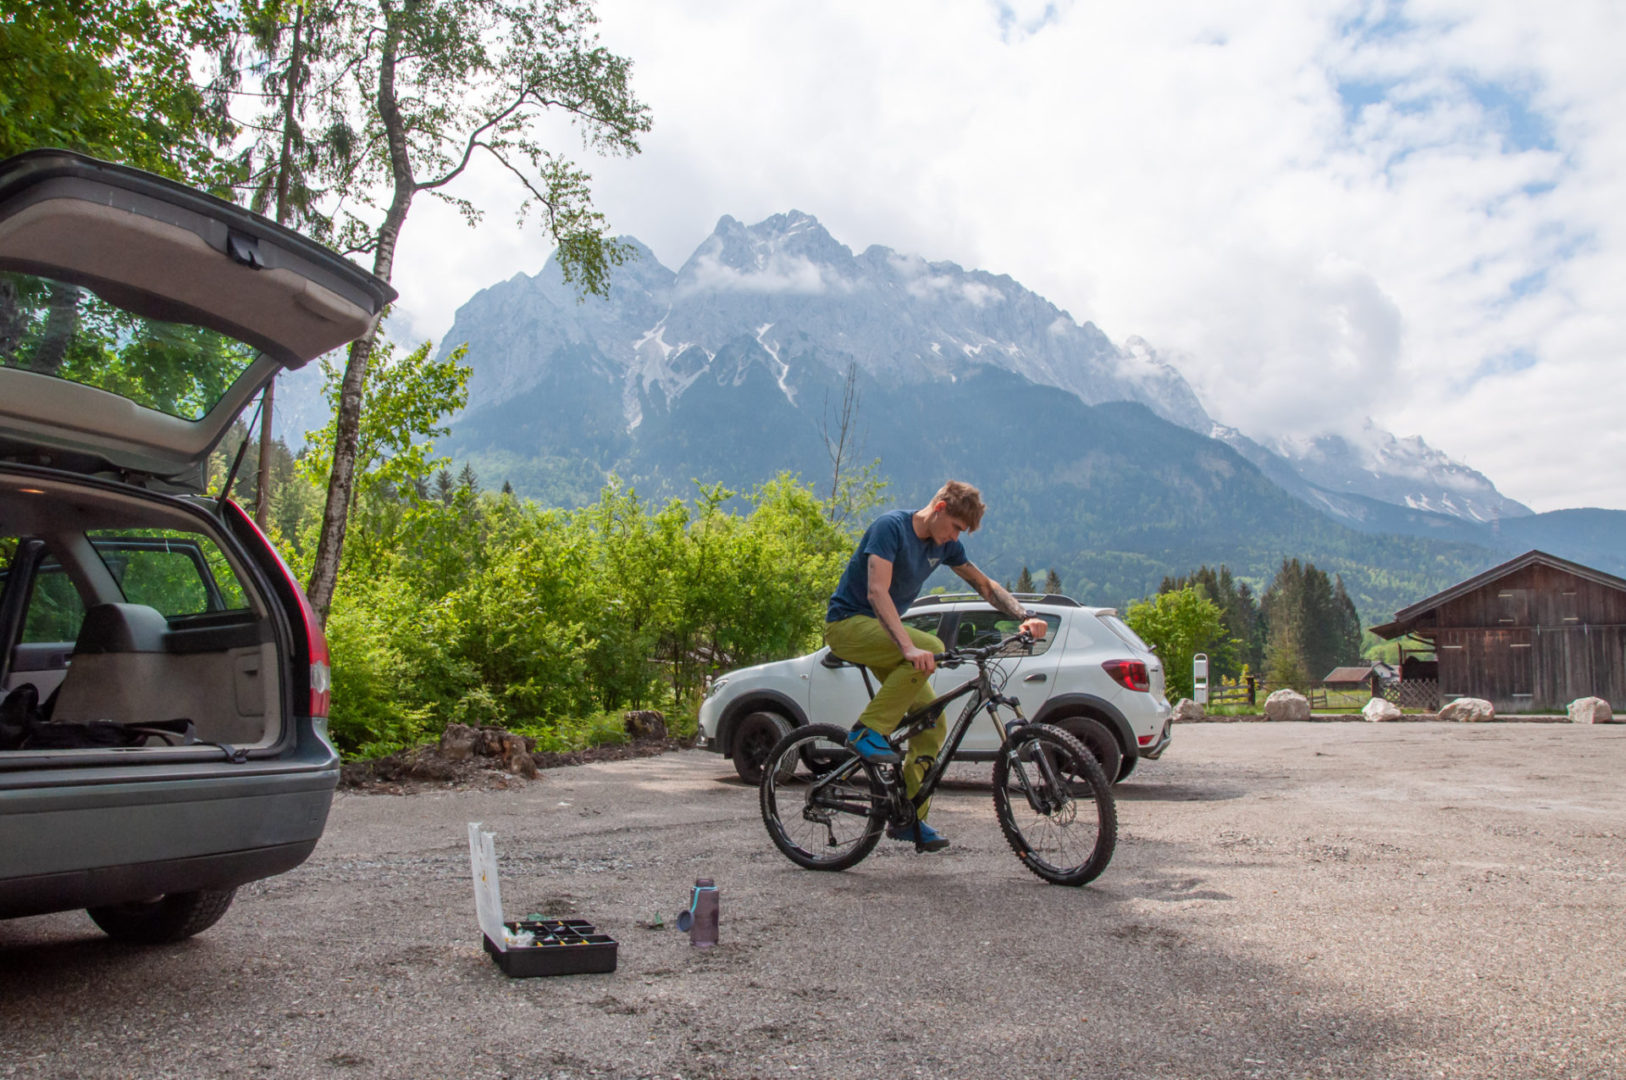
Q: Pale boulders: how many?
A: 5